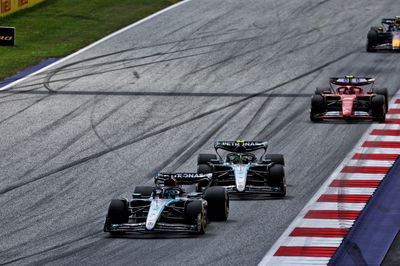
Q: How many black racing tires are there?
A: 14